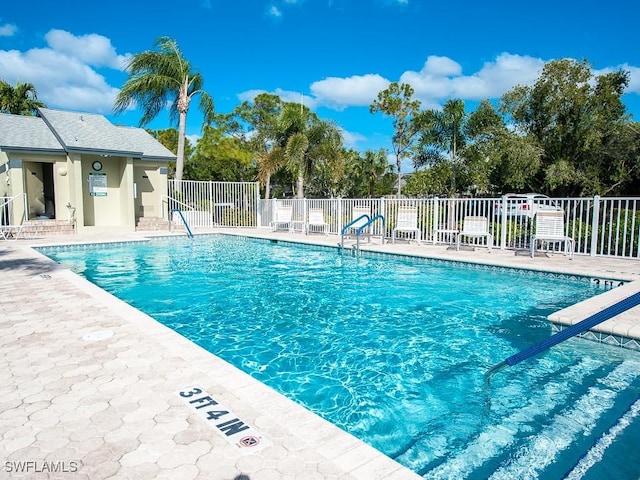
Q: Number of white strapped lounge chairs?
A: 6